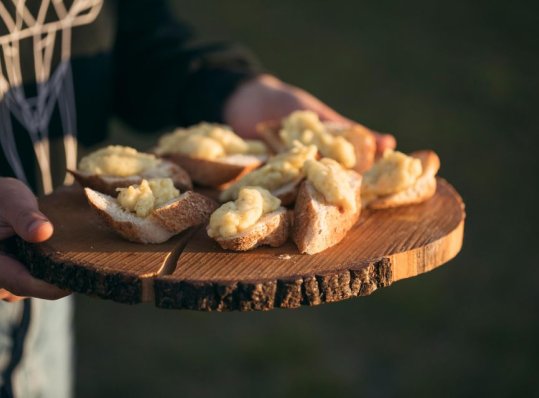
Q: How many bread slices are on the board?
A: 8